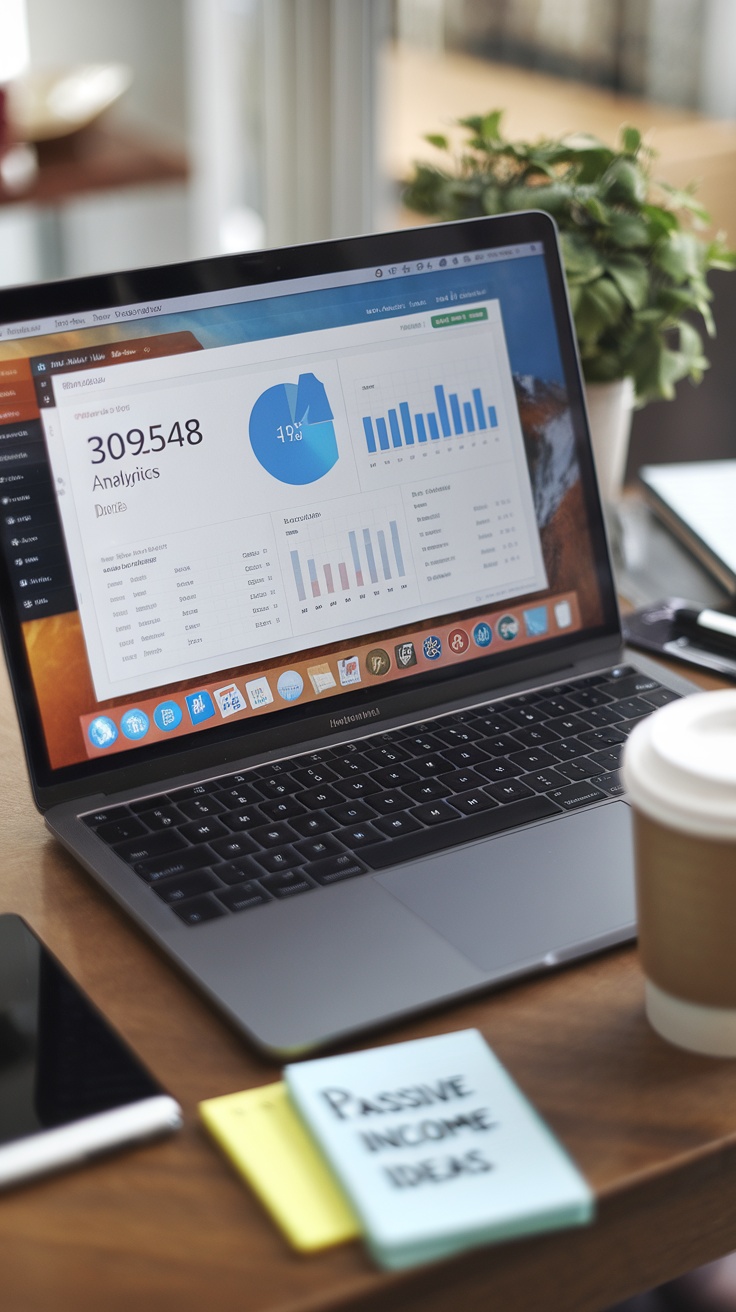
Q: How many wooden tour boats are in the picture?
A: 0